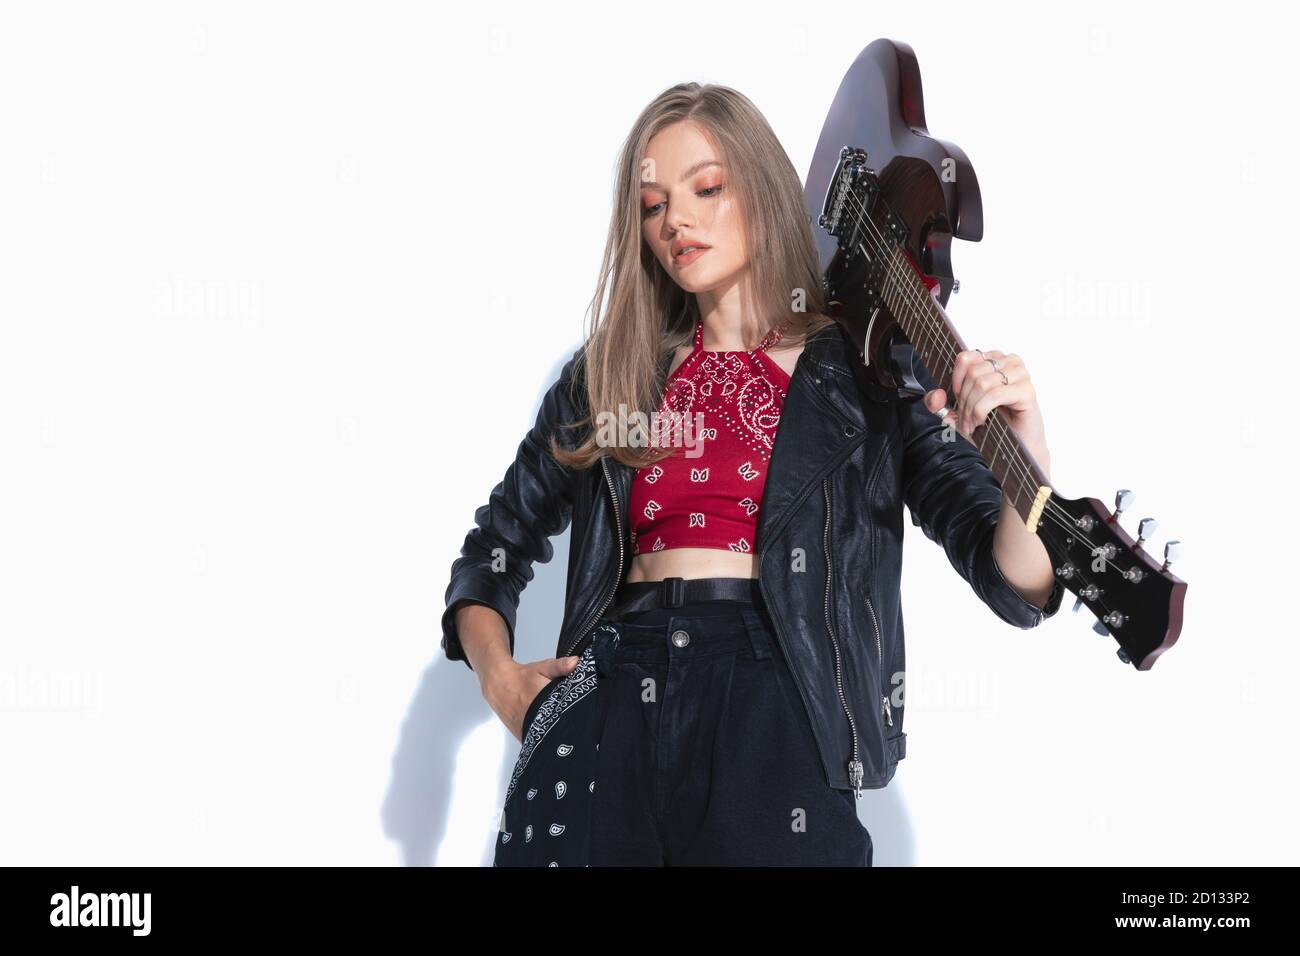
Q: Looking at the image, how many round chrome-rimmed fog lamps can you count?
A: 0